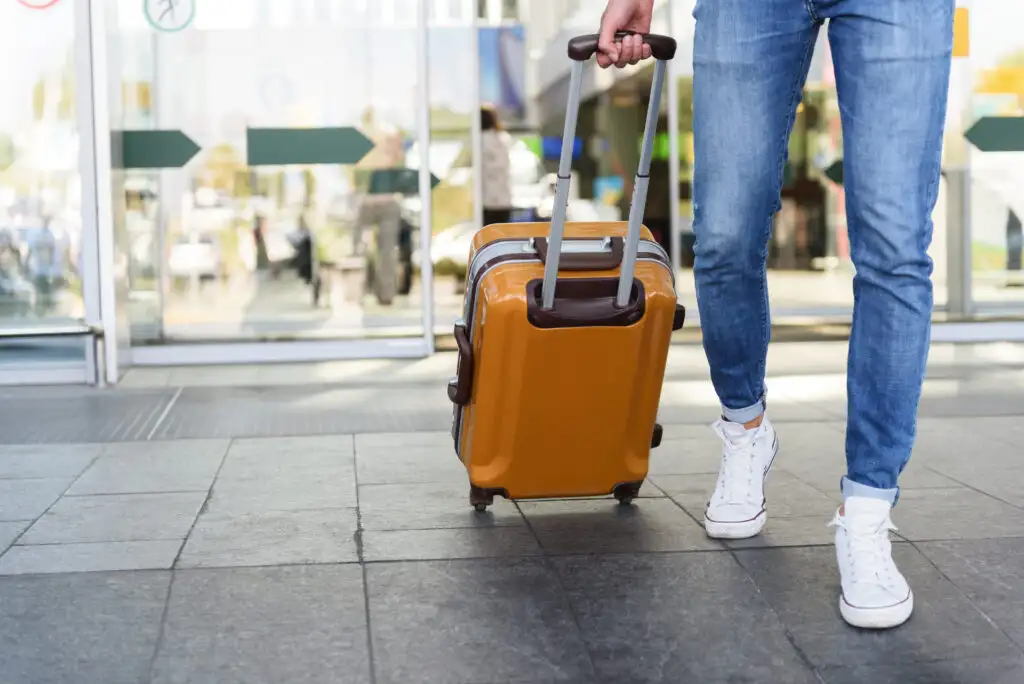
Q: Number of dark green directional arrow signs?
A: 5